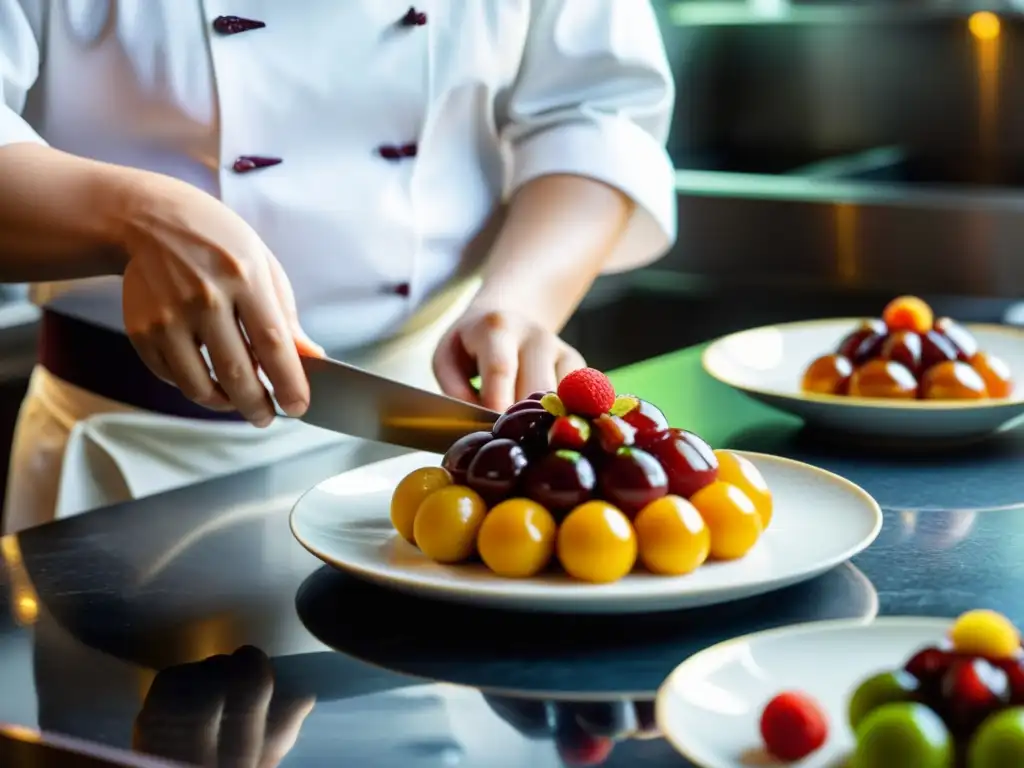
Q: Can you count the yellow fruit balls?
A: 8